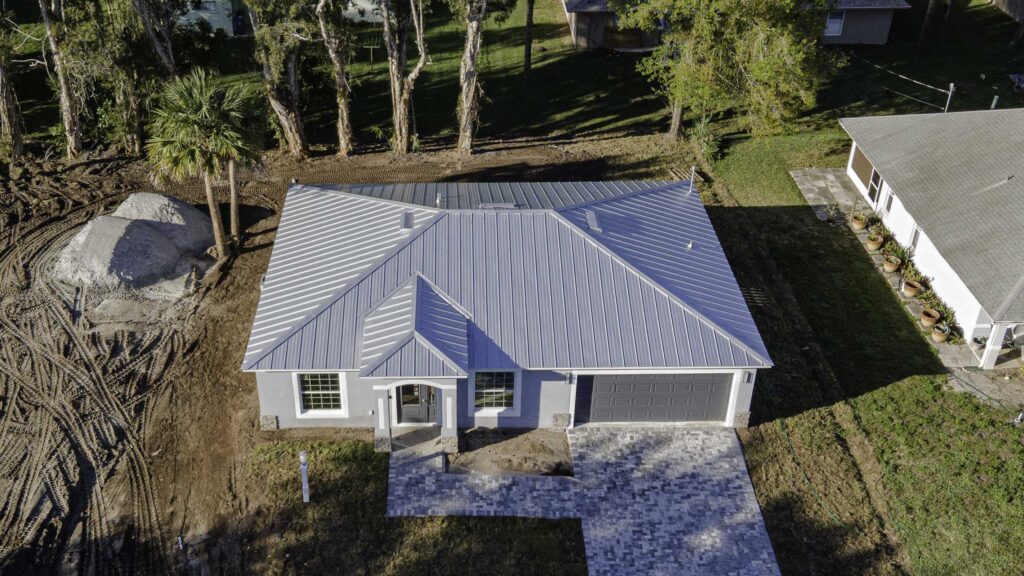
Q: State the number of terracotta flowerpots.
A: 6